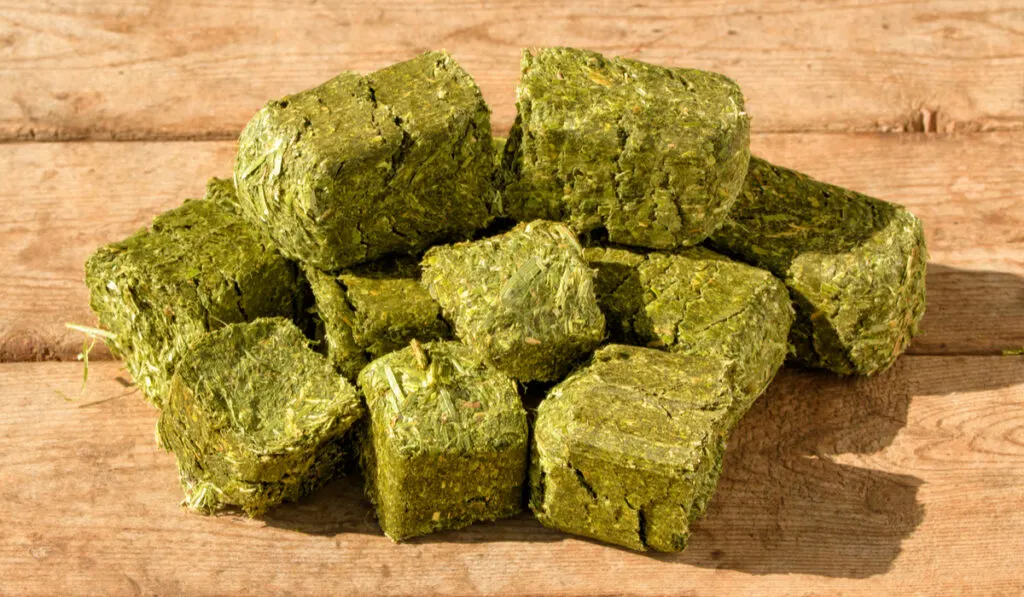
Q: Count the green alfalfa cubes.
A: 10